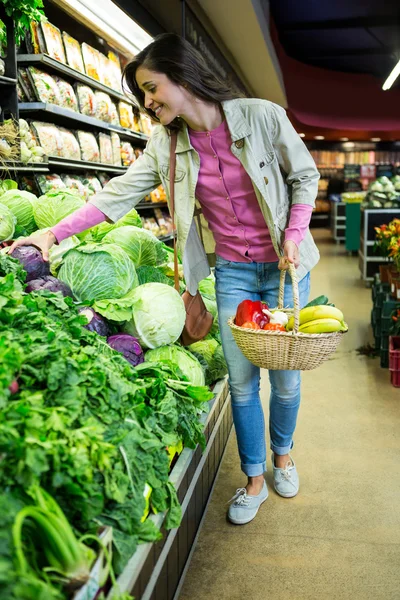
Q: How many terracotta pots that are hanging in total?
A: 0